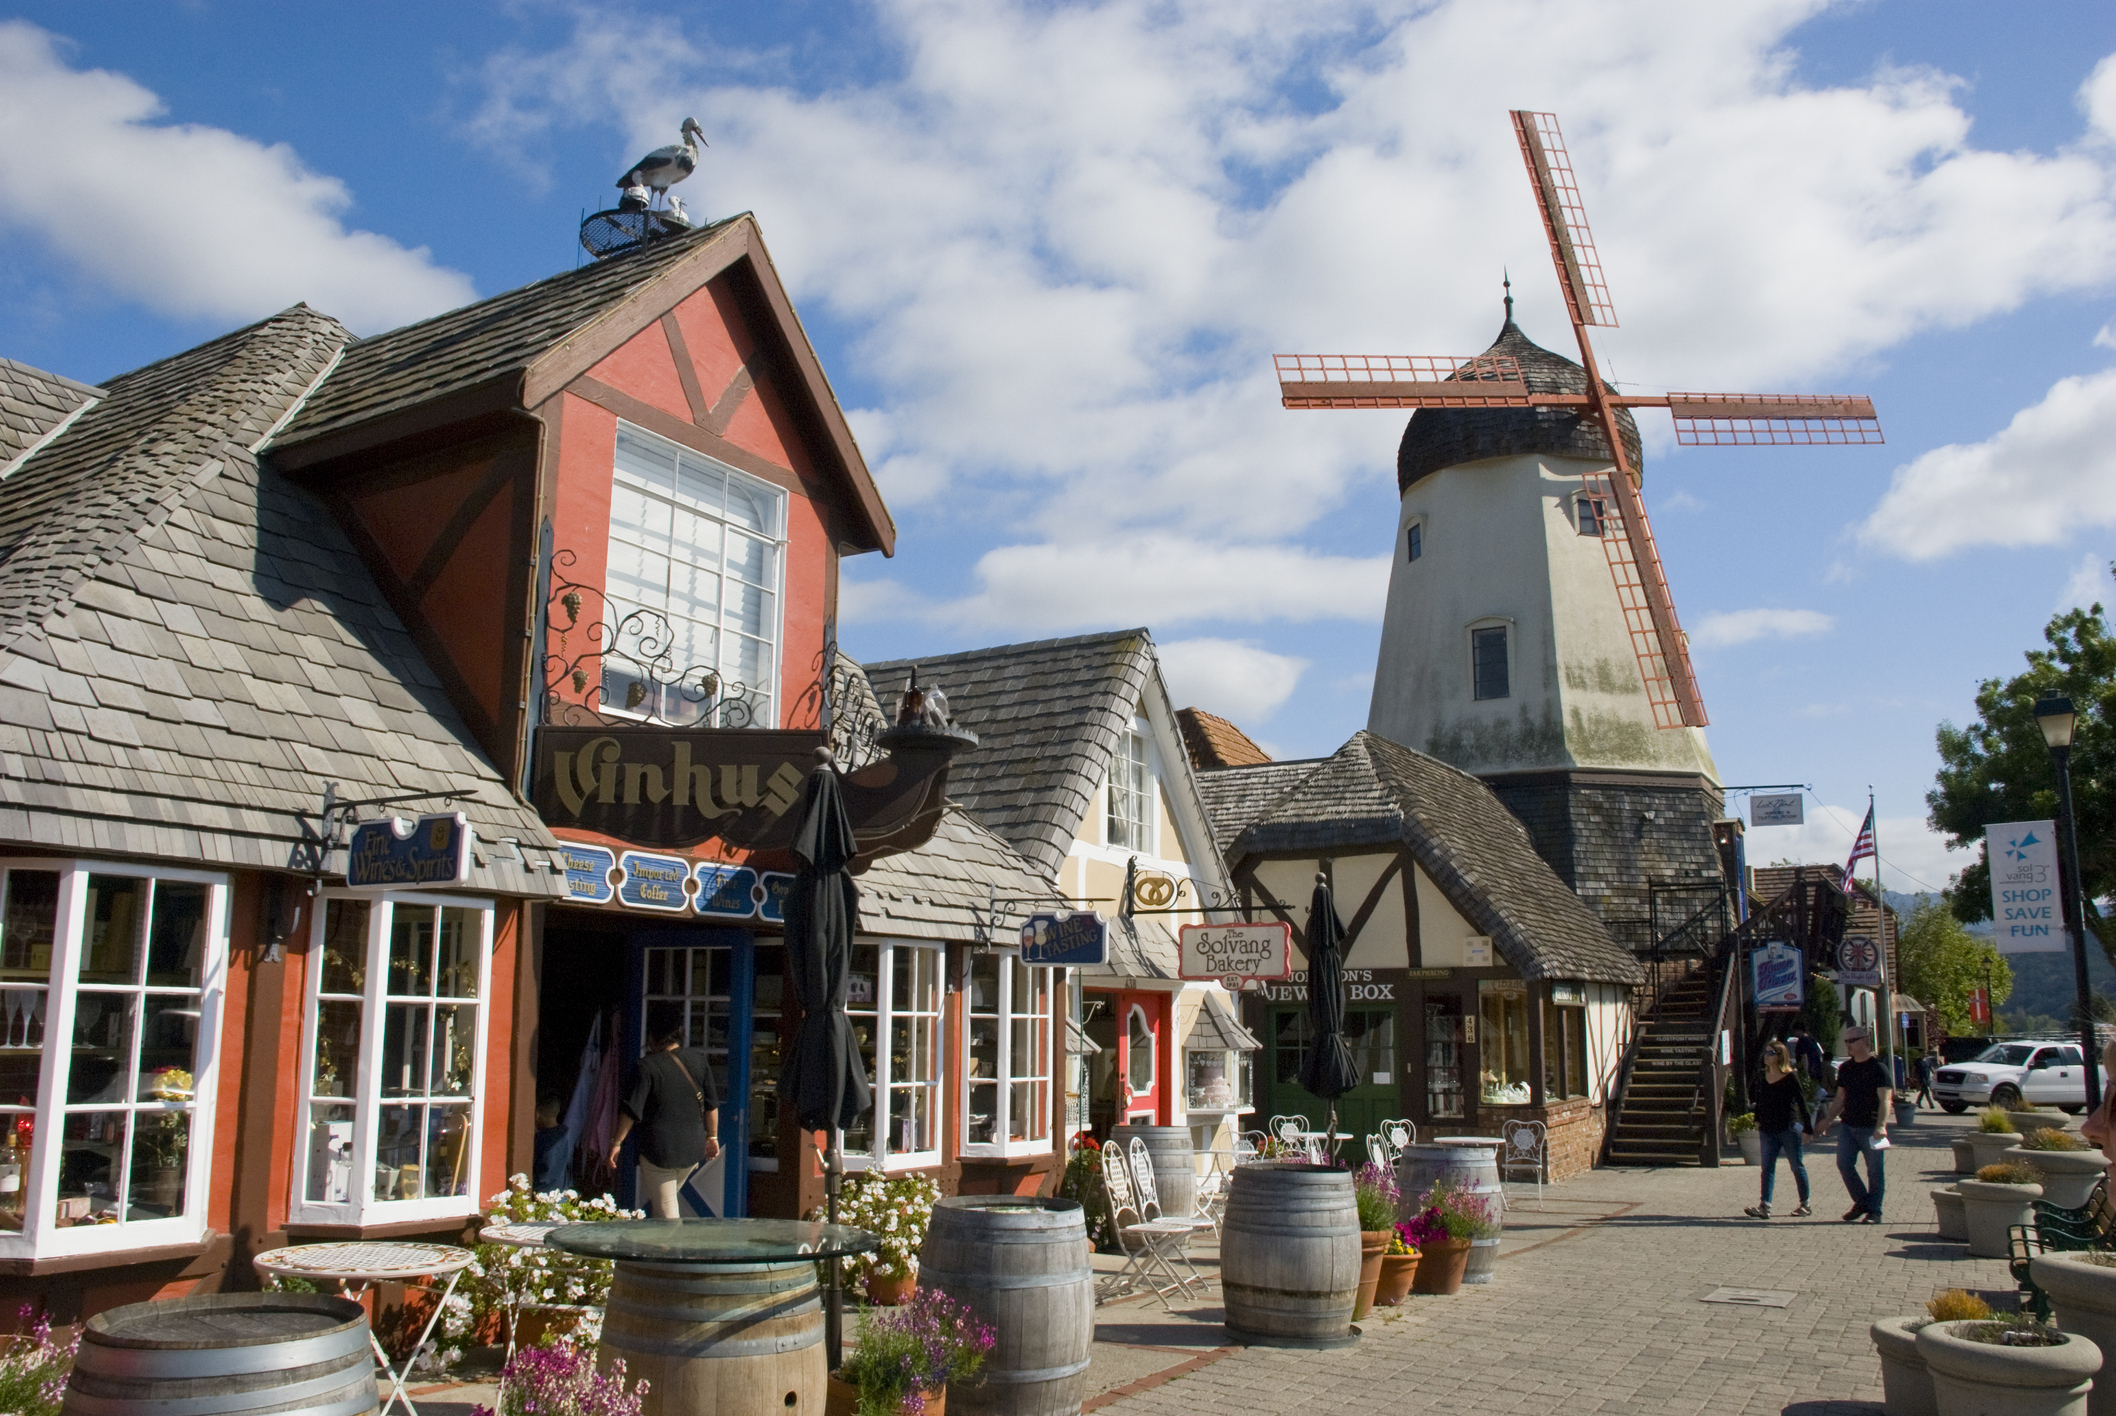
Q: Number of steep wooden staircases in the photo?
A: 1